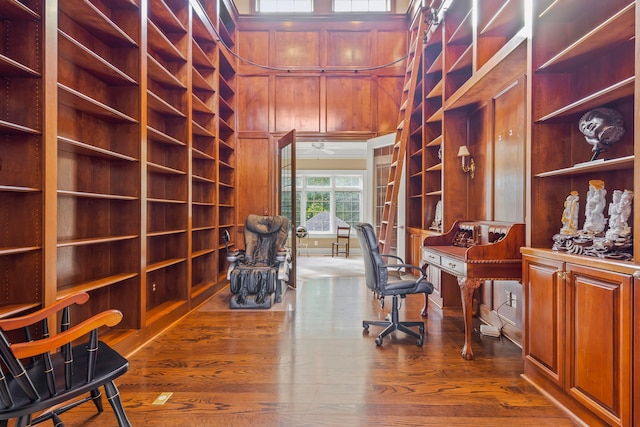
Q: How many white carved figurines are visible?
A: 3